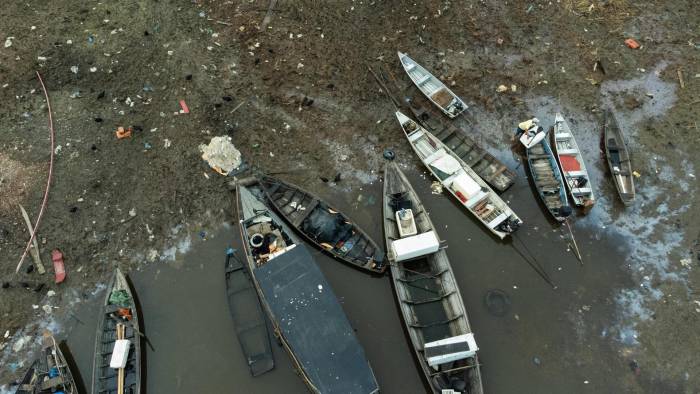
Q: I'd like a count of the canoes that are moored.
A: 12